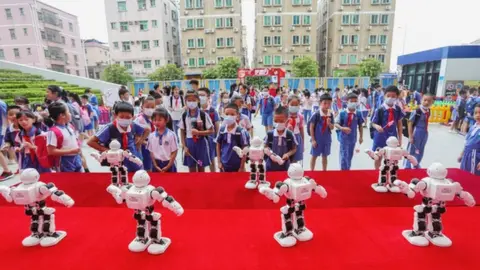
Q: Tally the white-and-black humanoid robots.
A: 7